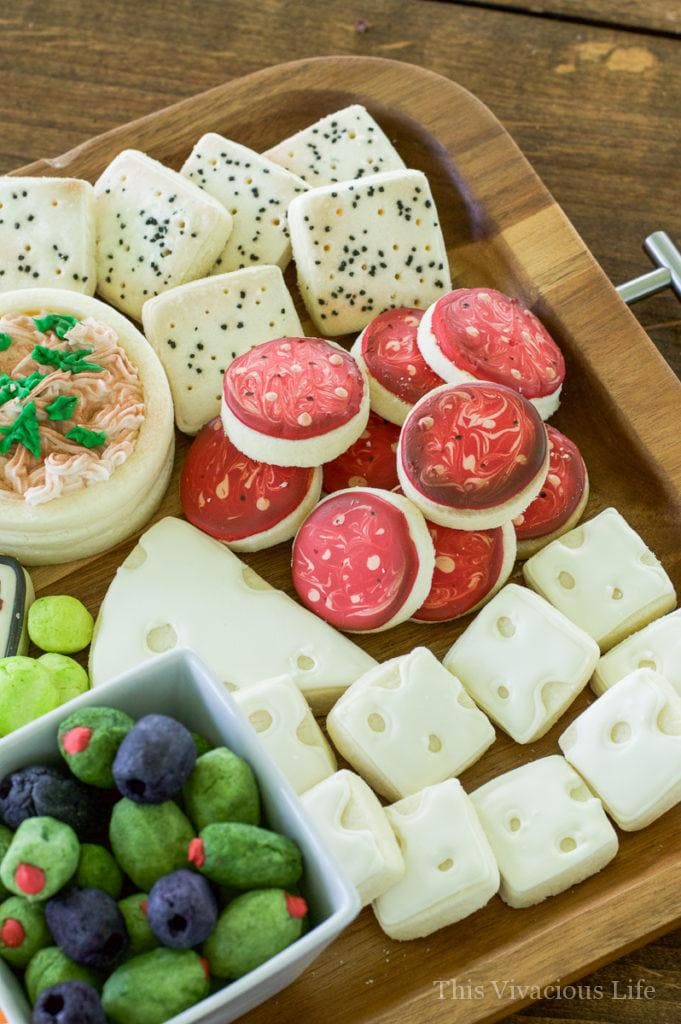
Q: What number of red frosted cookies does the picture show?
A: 9